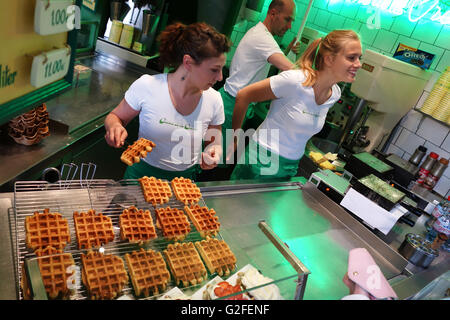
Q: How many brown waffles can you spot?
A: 13